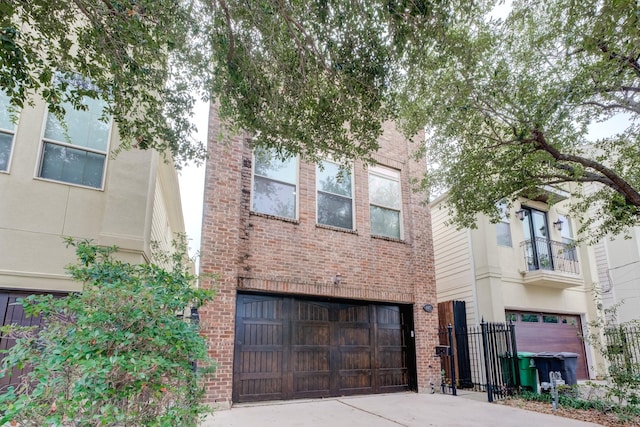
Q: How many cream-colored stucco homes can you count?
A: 2